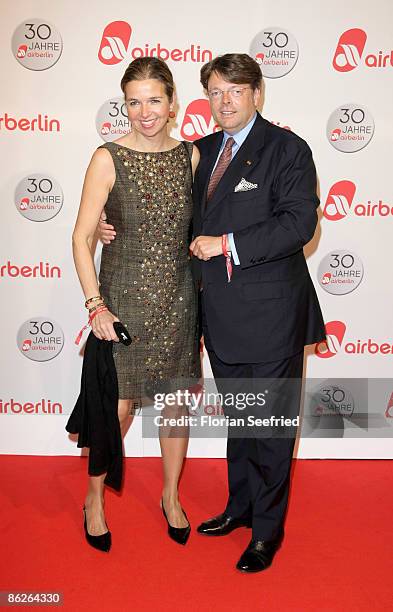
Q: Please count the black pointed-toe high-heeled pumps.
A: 2